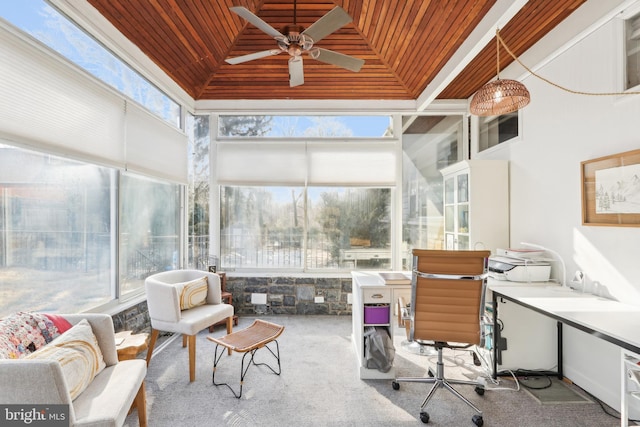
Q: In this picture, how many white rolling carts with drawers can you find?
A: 1